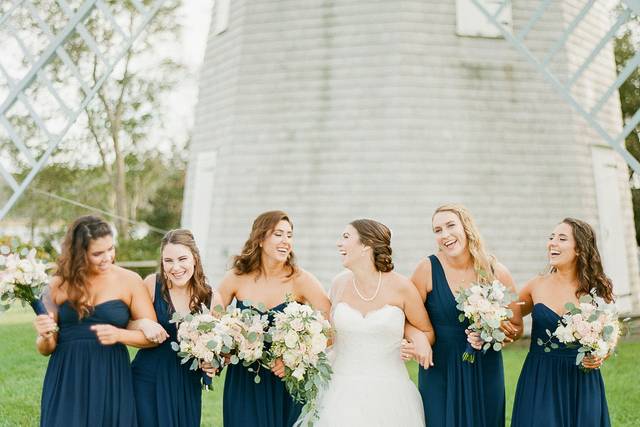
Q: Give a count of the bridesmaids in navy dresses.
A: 5